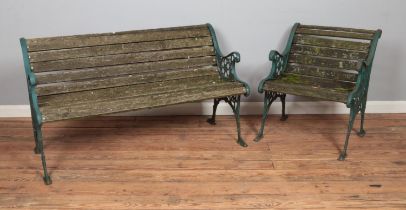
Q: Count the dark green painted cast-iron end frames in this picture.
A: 4